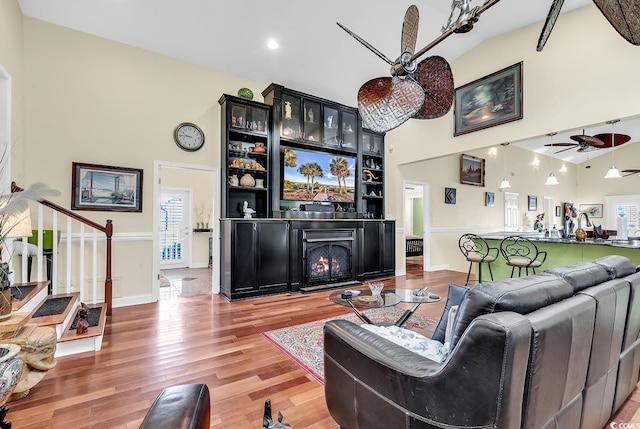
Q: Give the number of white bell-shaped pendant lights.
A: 3